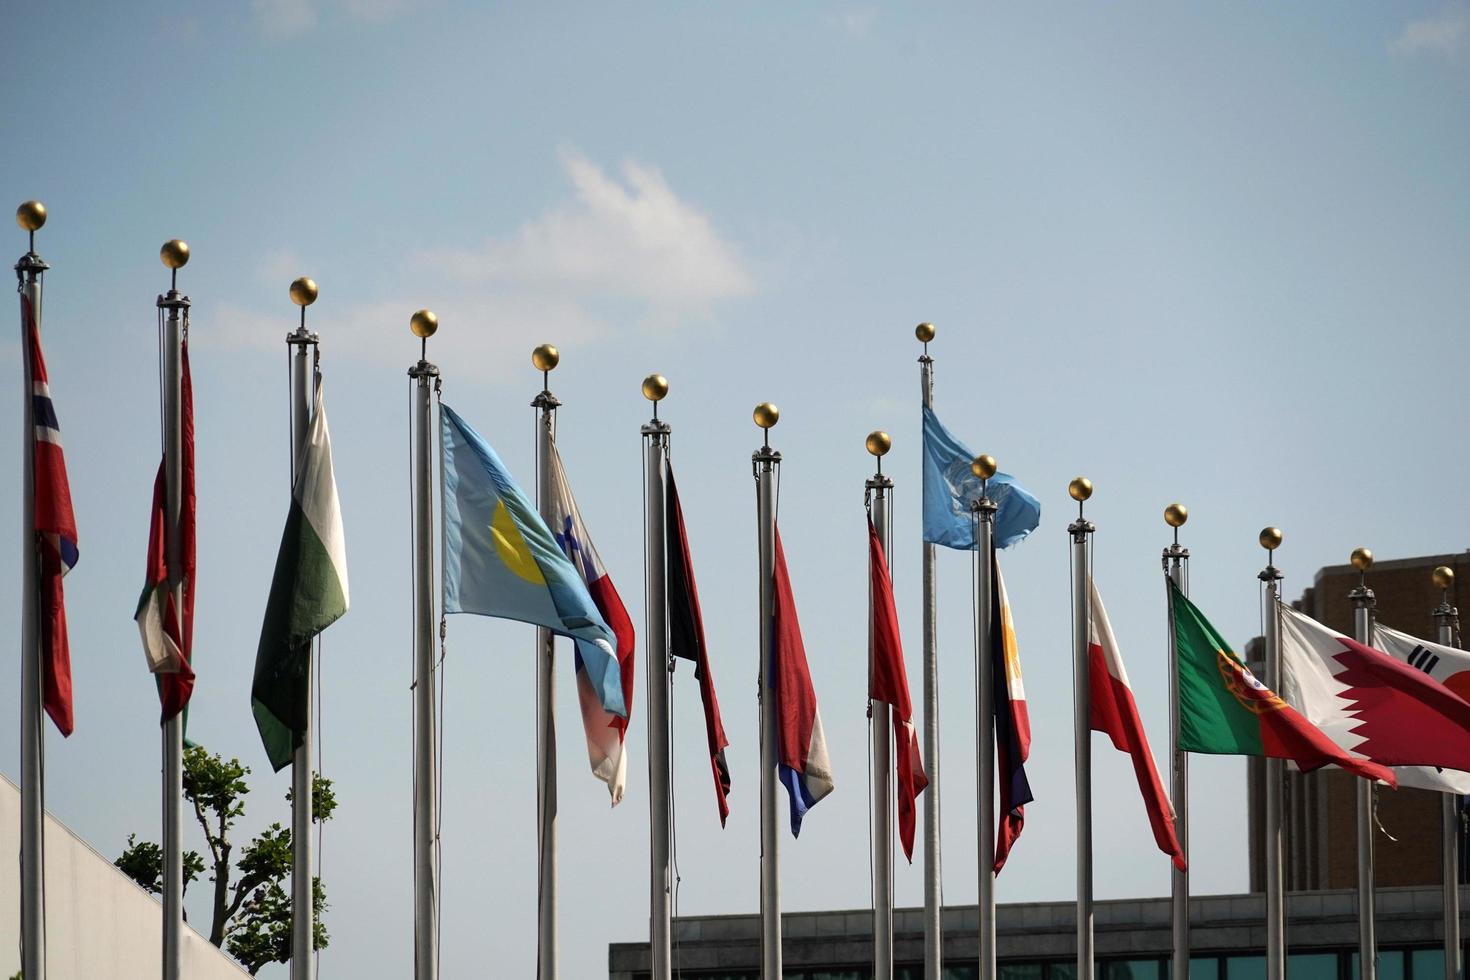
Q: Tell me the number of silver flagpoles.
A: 15